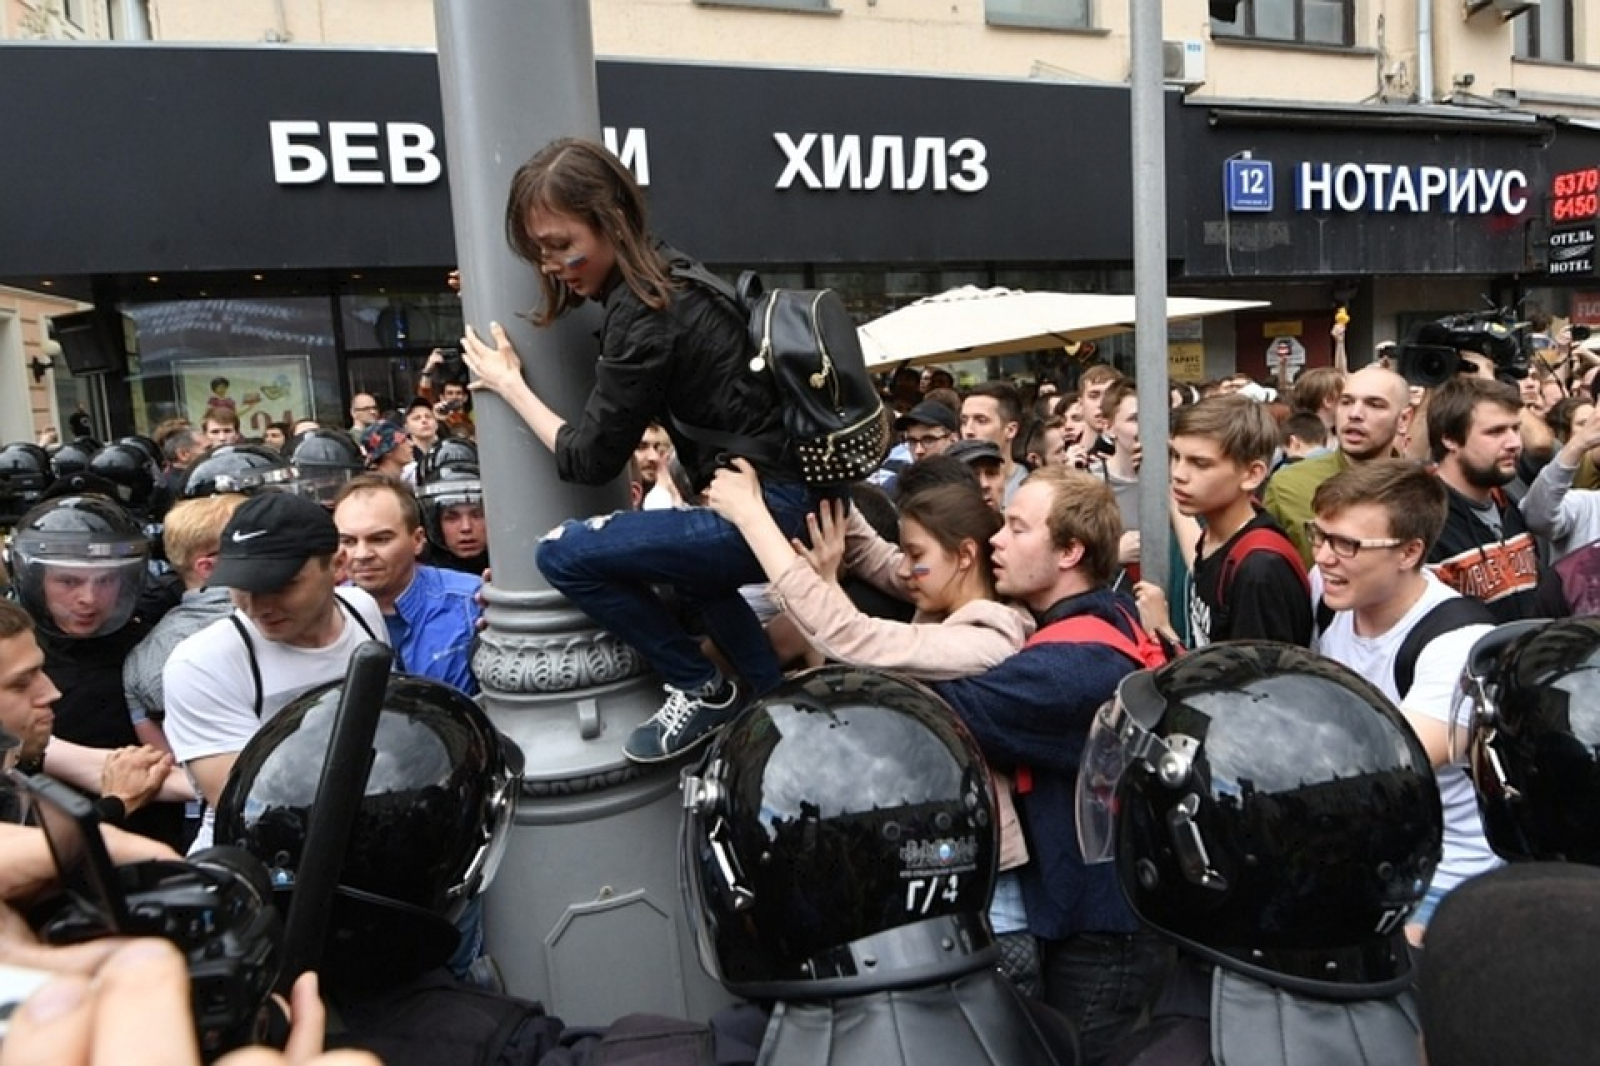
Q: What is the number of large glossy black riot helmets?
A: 4